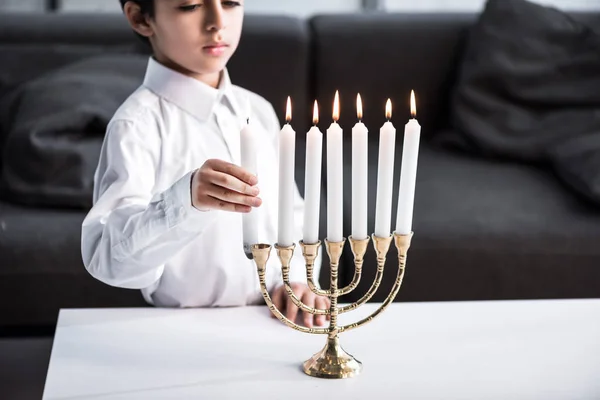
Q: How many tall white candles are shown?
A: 7